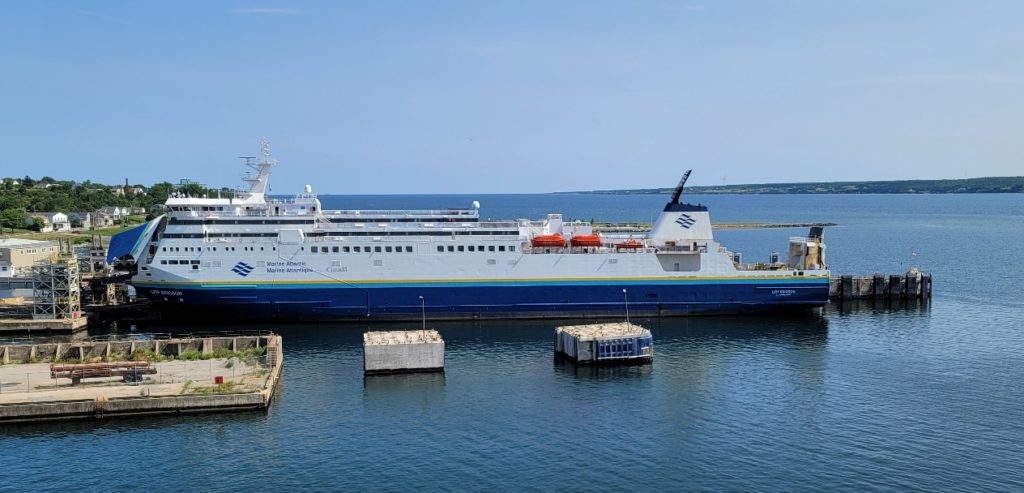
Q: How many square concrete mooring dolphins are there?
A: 2